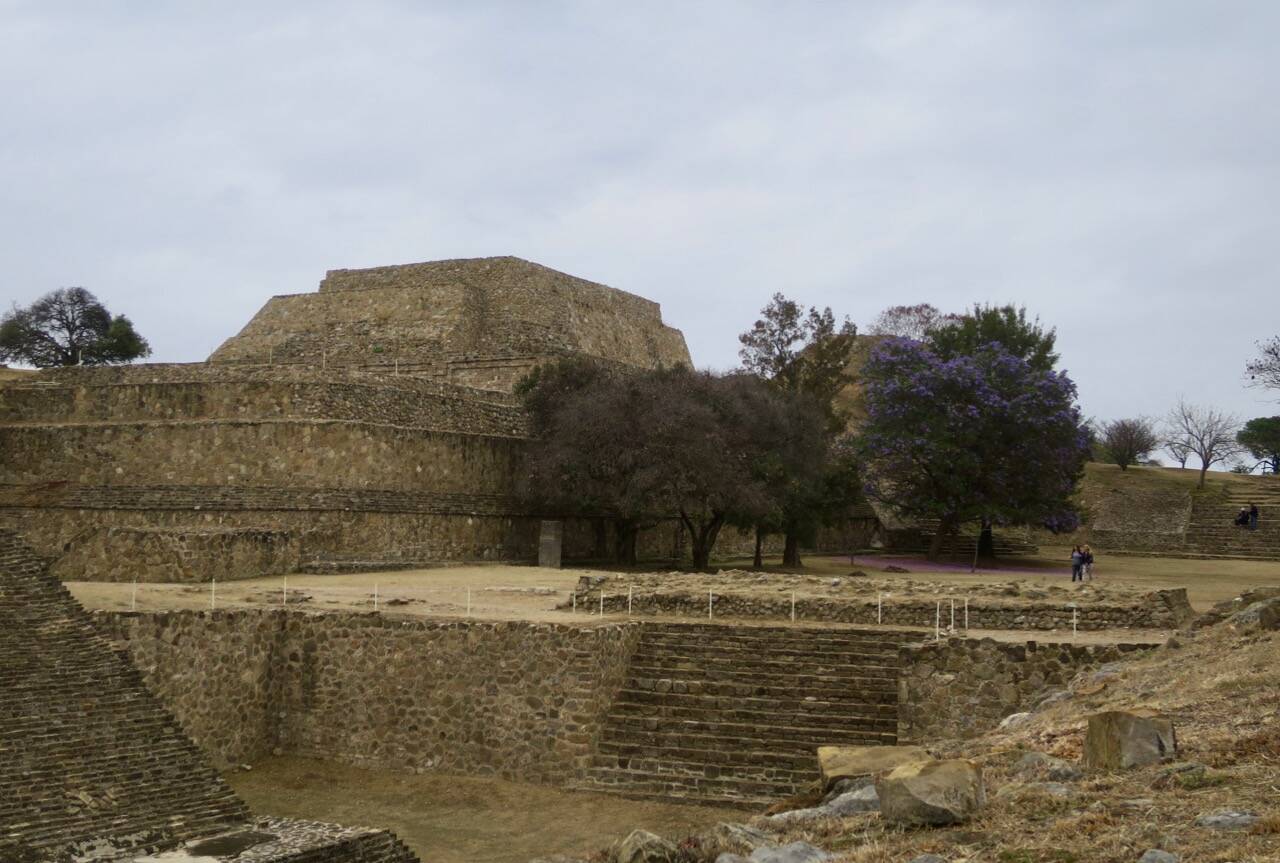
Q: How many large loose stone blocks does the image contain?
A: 3